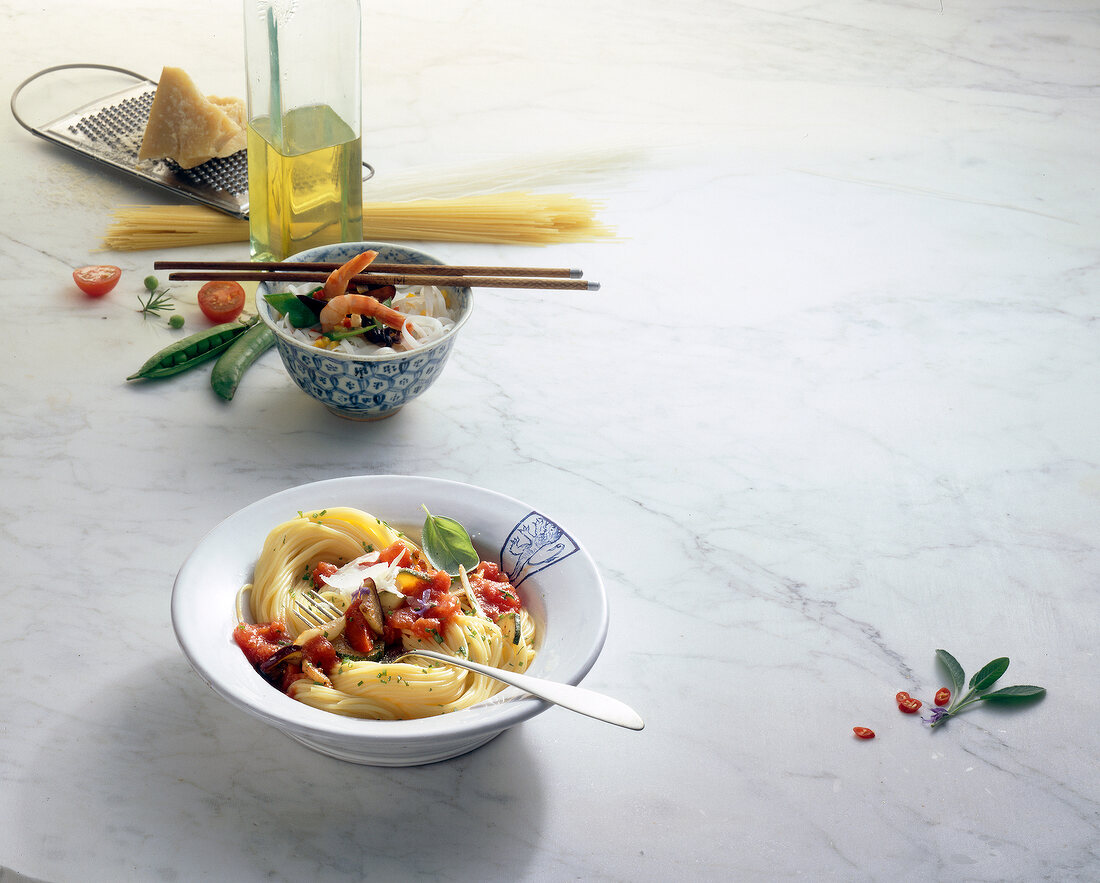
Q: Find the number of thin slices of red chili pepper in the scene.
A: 4